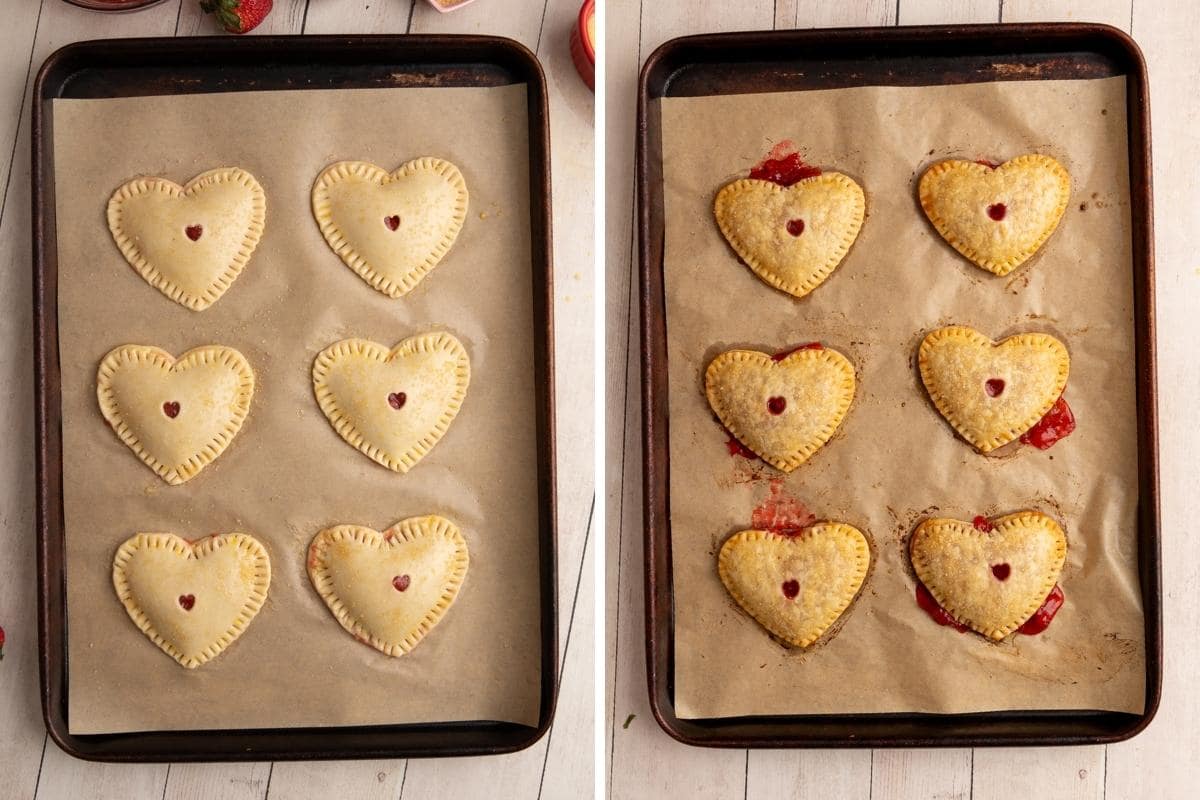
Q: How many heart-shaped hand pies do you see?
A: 12